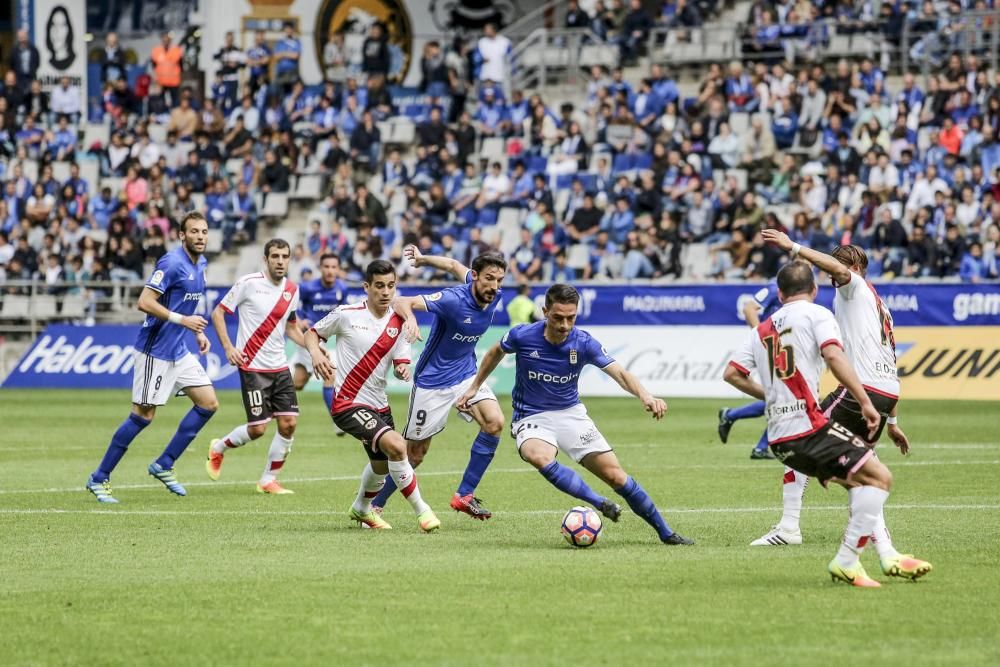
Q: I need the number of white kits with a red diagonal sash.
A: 4